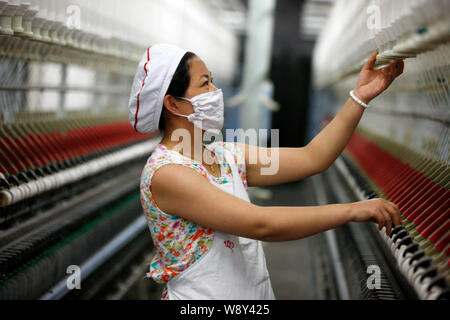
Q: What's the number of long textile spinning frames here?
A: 2